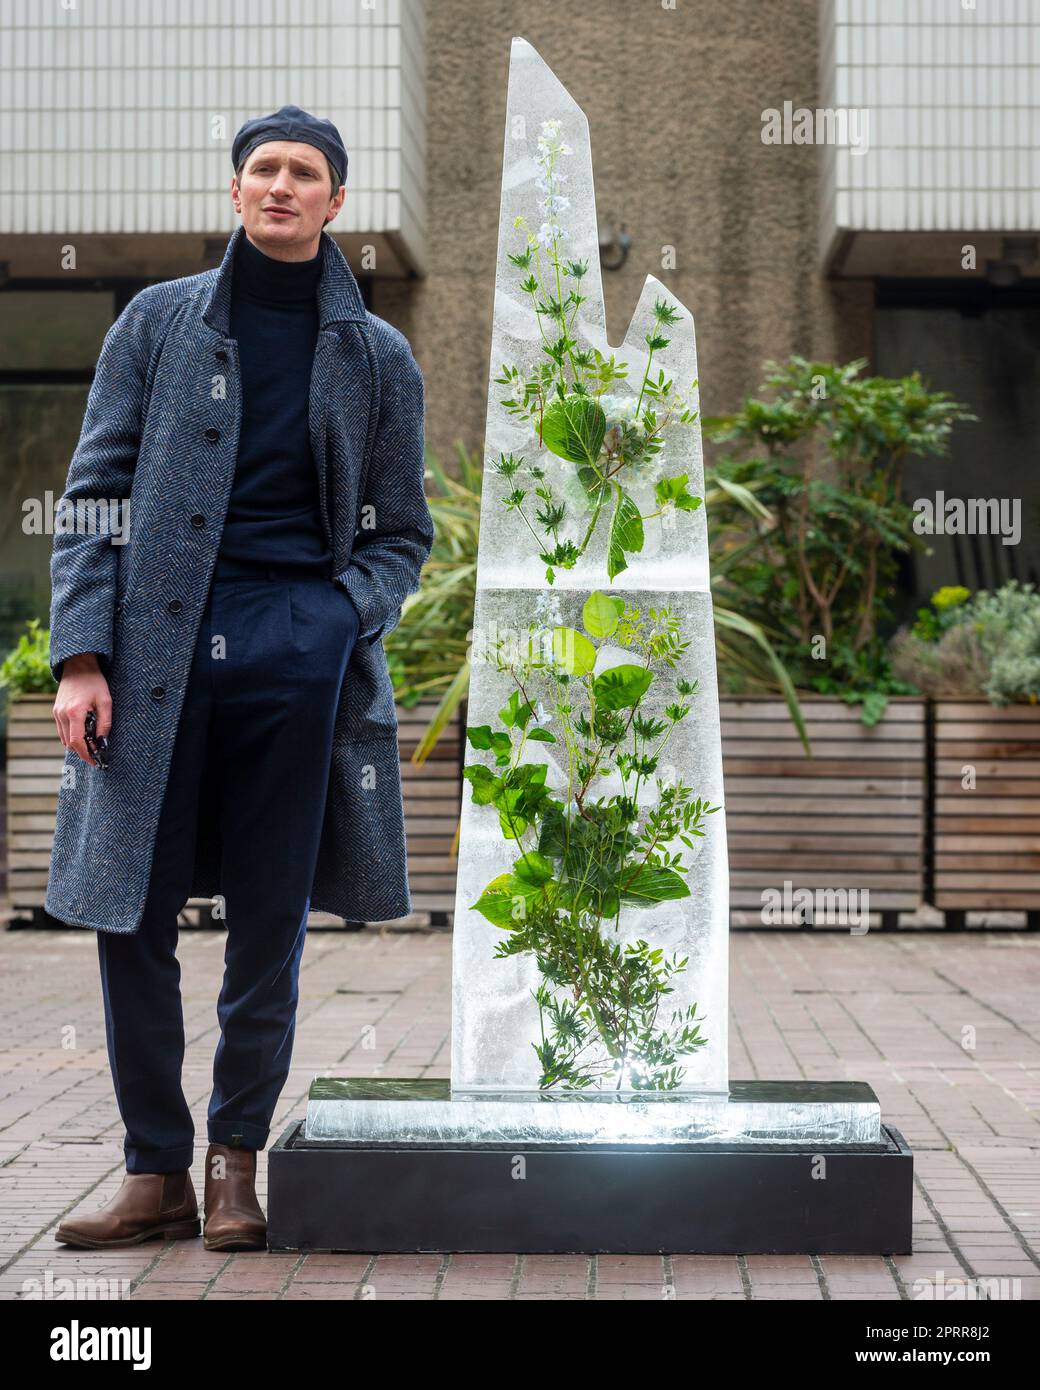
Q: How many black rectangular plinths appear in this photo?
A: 1